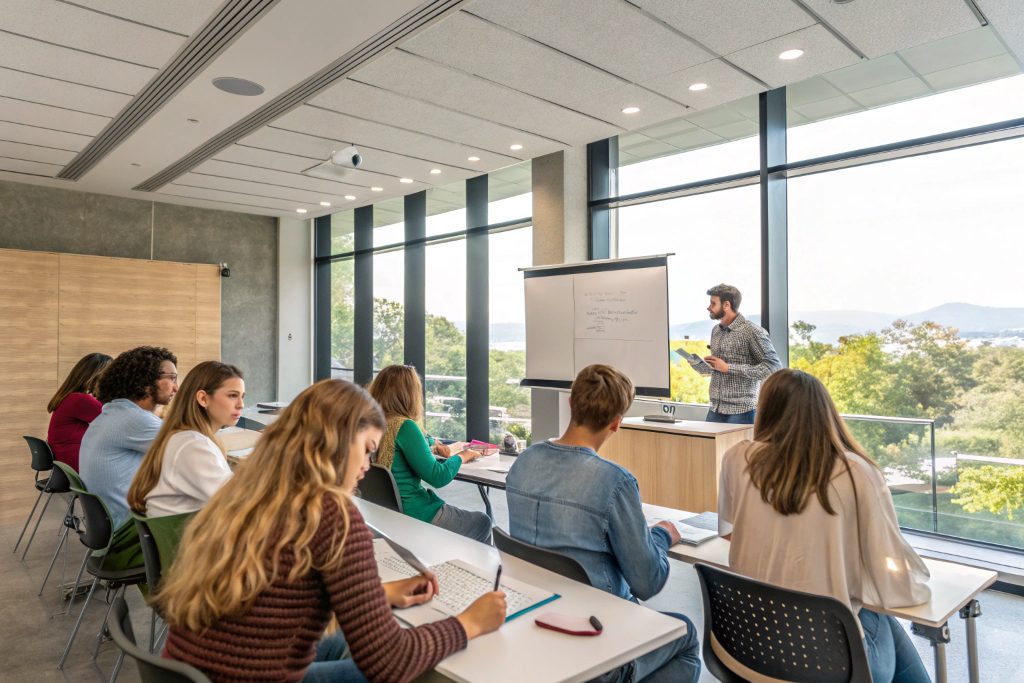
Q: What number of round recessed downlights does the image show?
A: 11